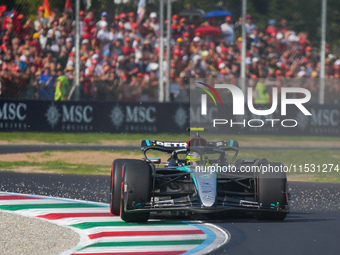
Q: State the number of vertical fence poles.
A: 5